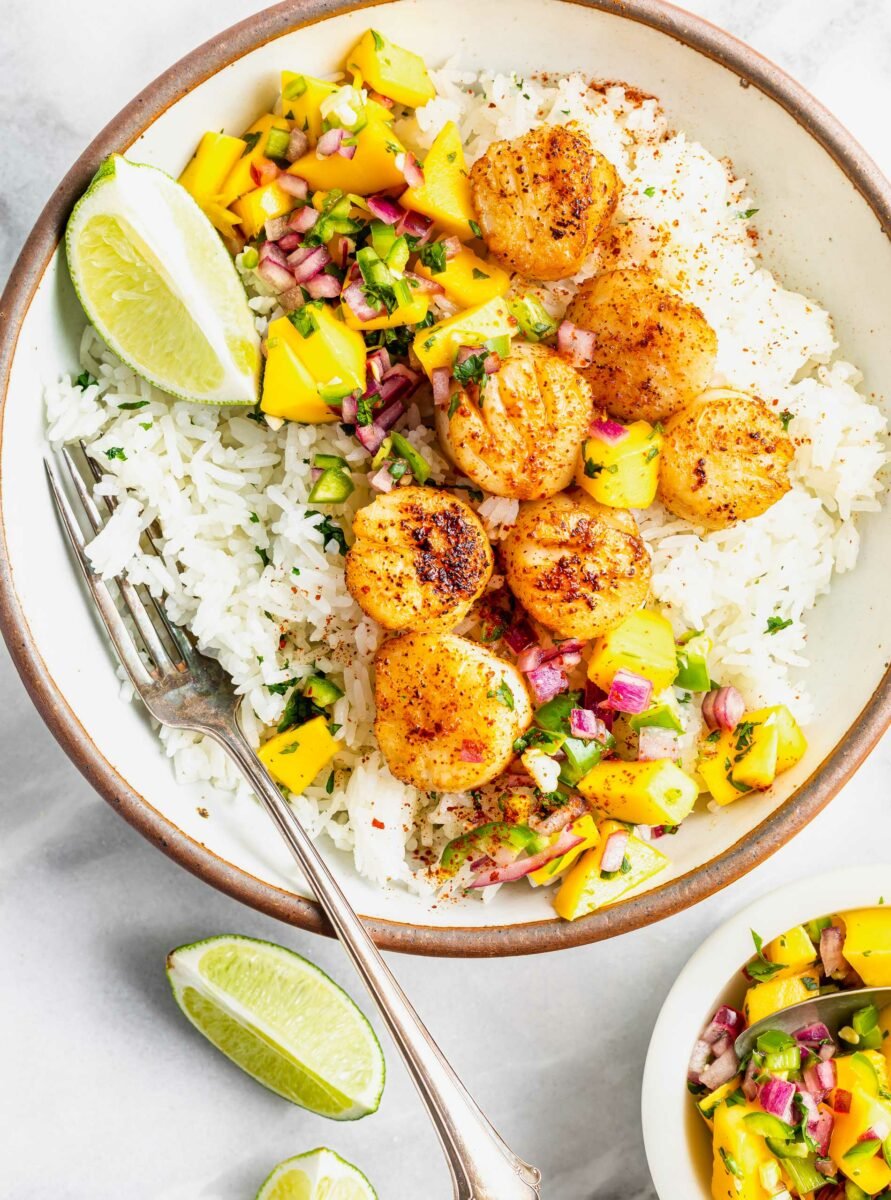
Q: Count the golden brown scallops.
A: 7